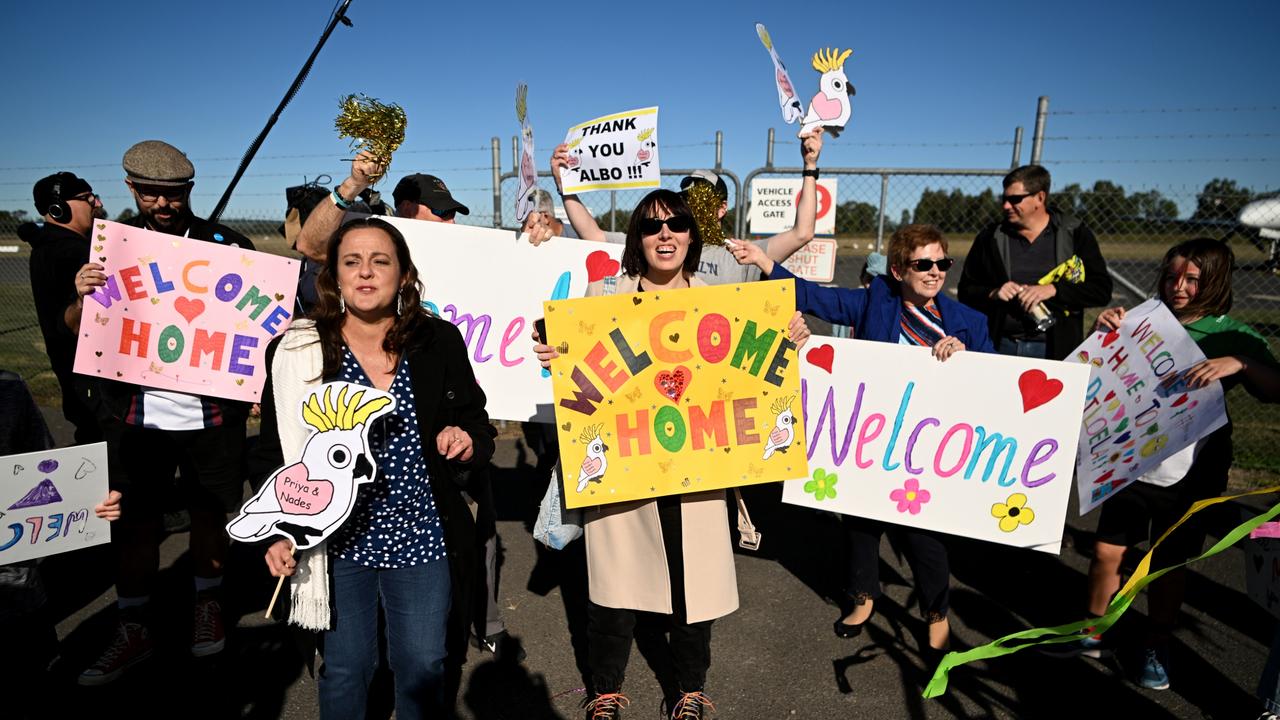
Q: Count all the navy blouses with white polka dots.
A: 1